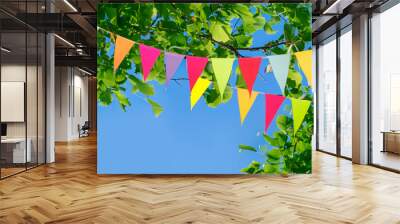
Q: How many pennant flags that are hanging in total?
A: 12